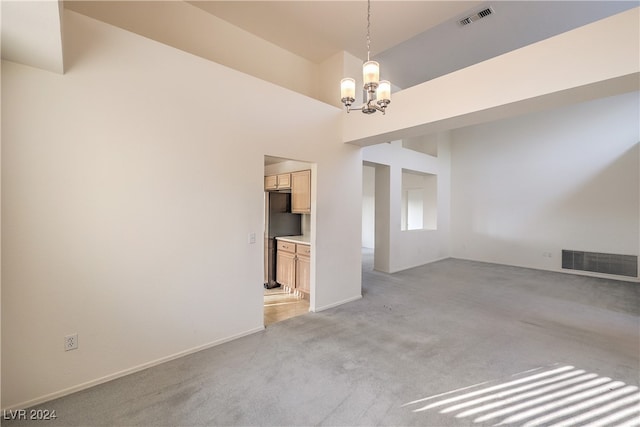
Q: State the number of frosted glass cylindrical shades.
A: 3